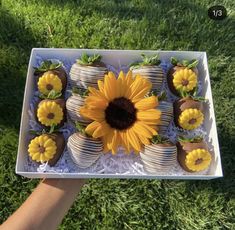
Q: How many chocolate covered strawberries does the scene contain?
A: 12